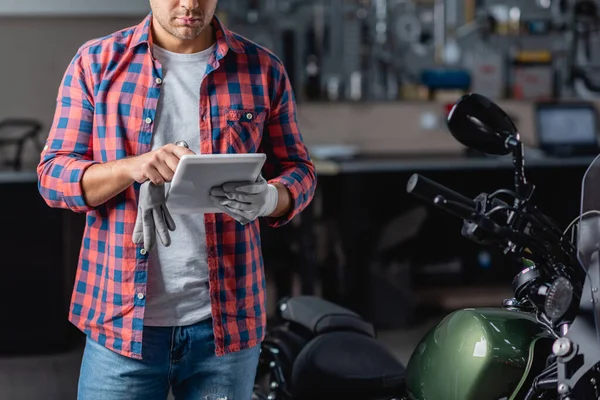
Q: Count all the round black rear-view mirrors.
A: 1